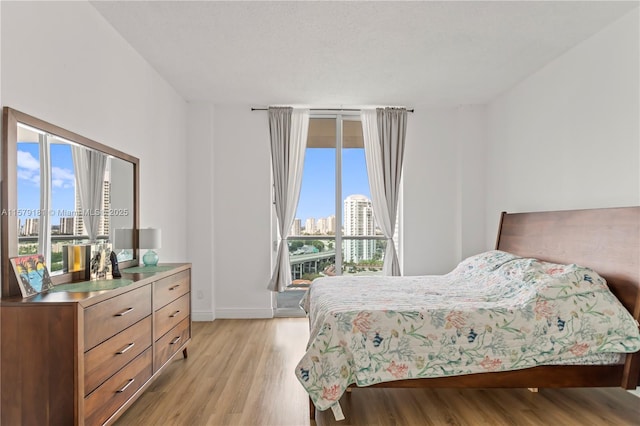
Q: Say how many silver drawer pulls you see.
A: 6